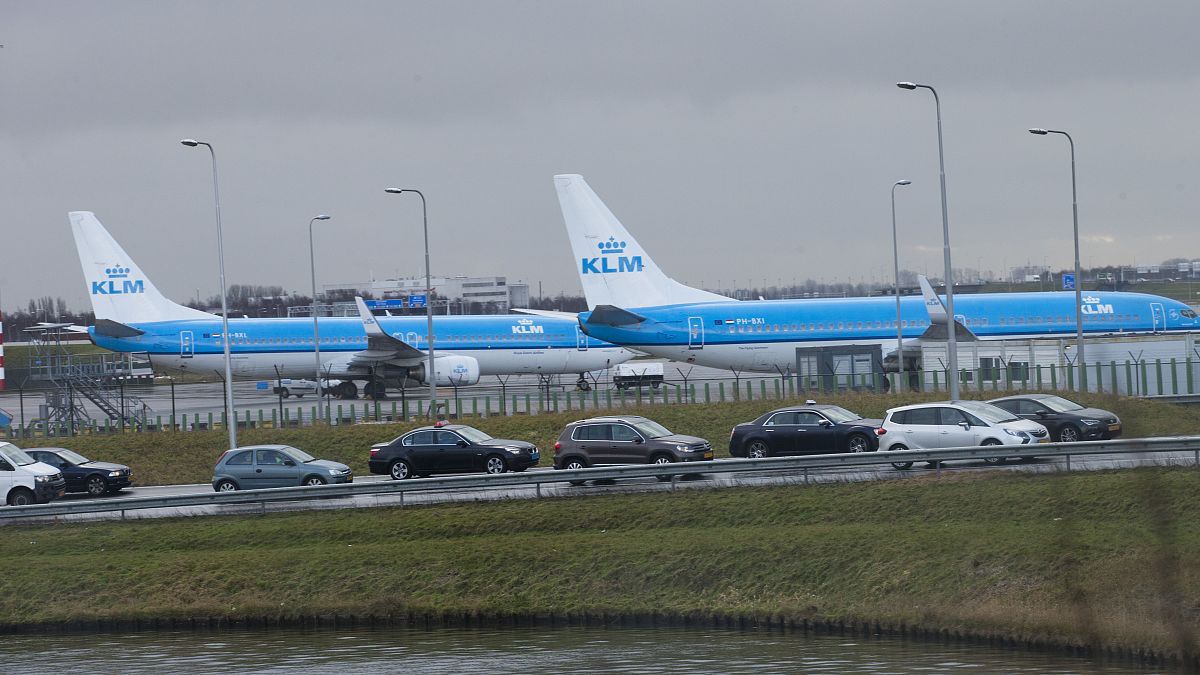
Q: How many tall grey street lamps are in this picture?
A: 6